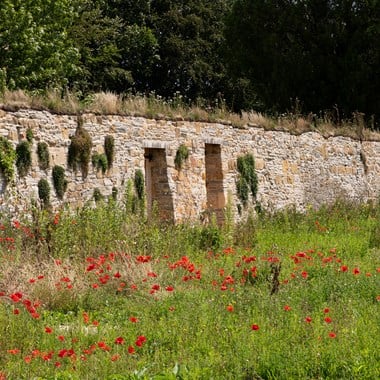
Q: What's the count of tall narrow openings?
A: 2